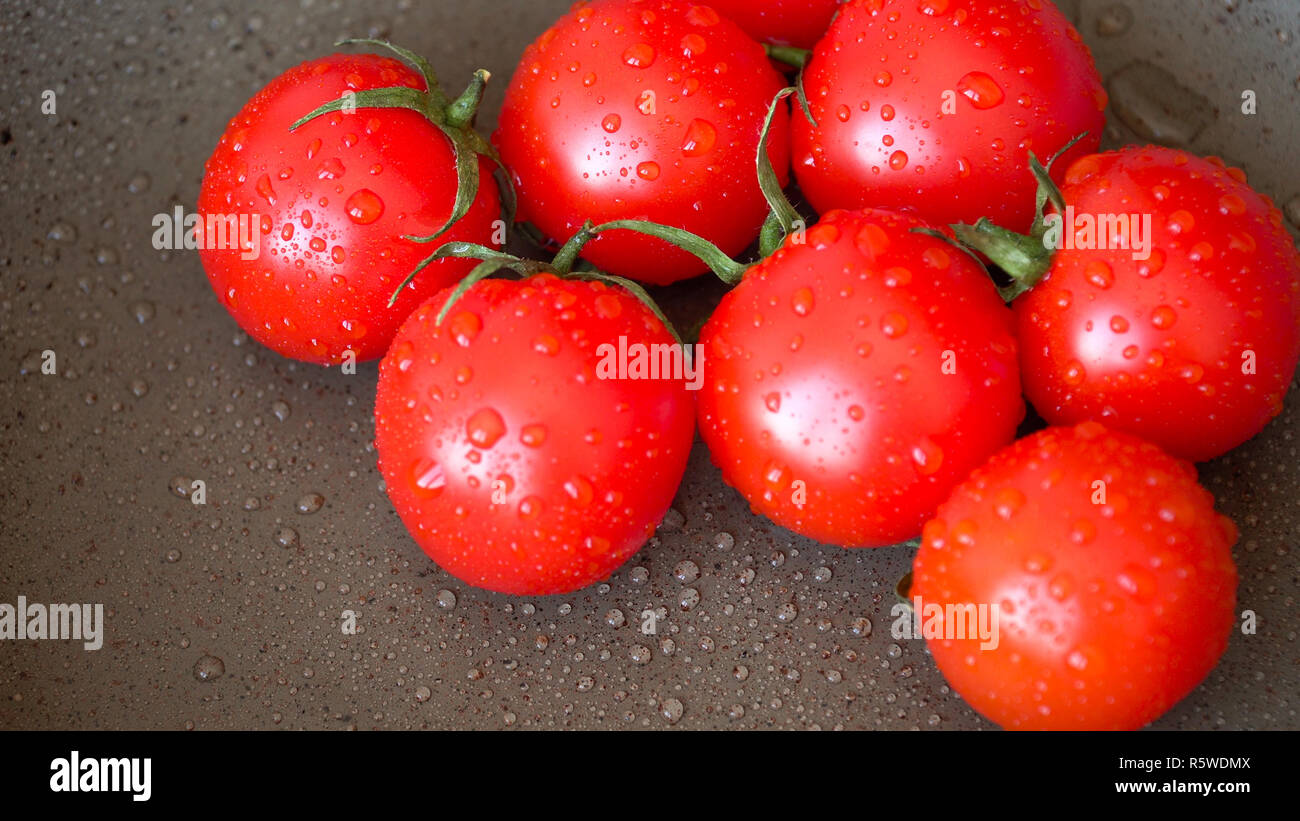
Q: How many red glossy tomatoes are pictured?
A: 8